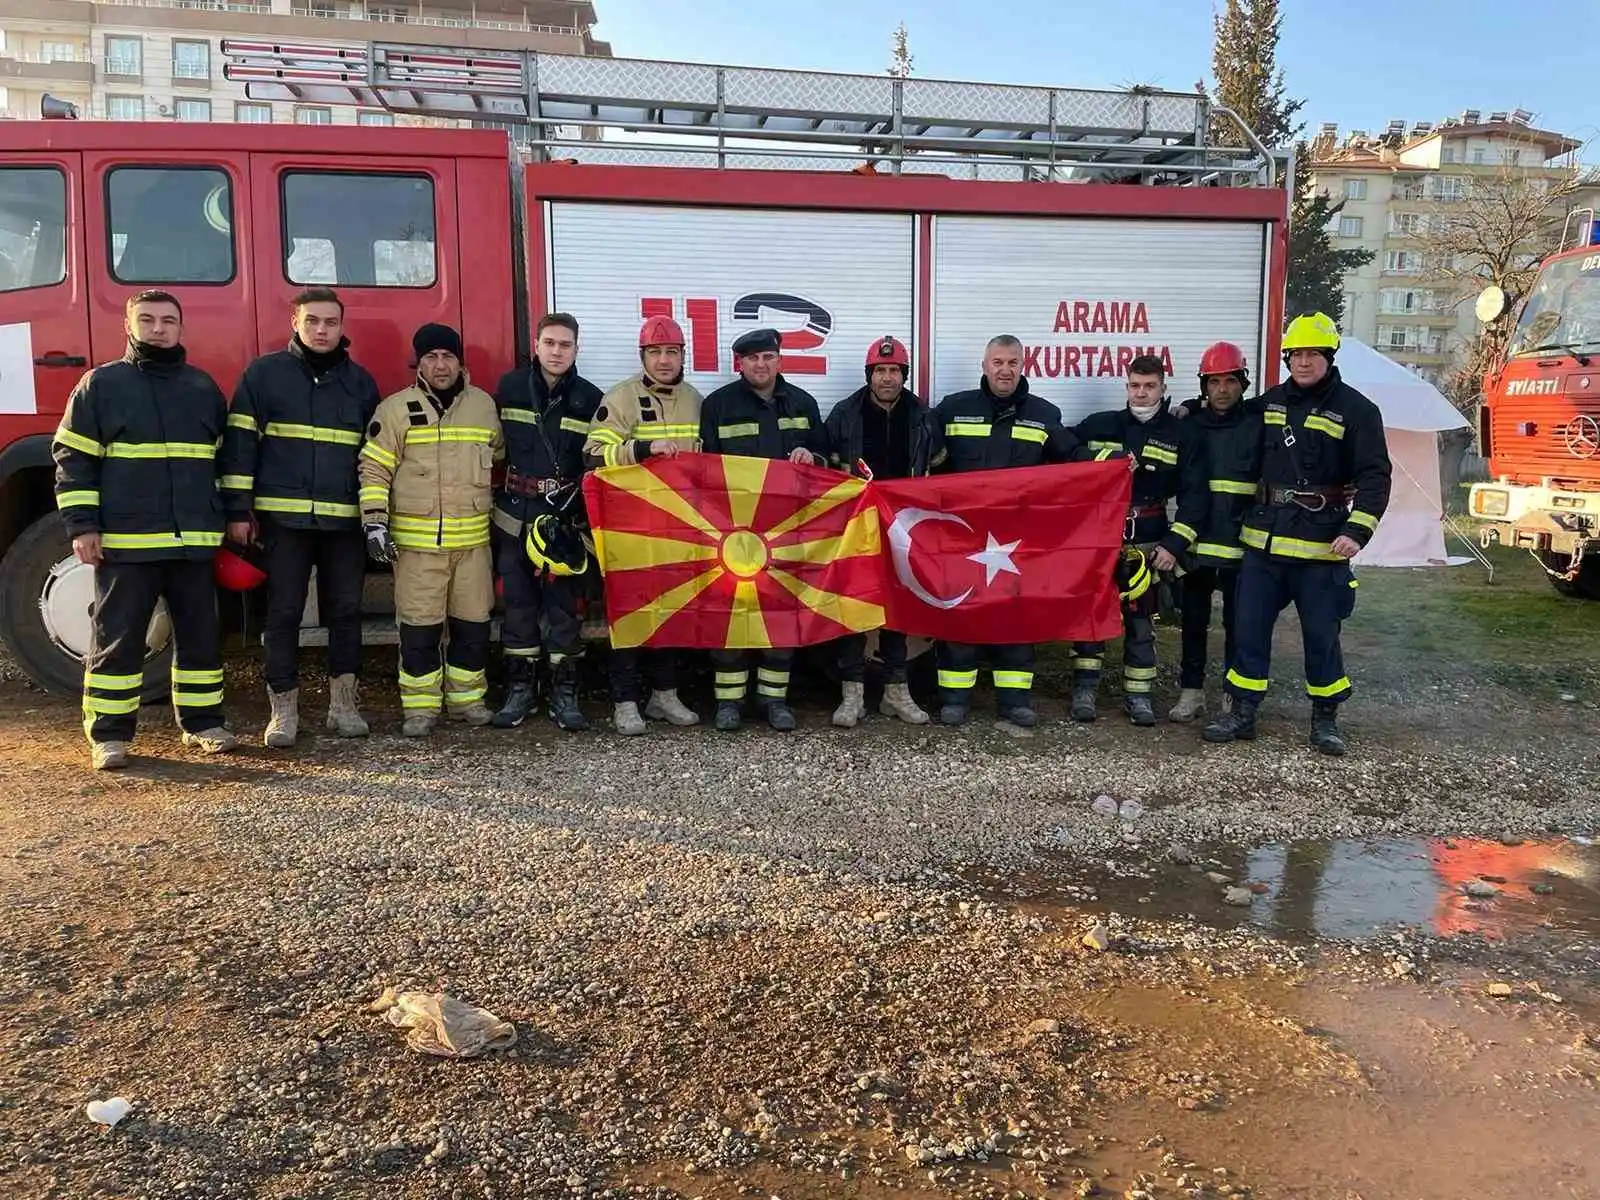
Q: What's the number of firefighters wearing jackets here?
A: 11